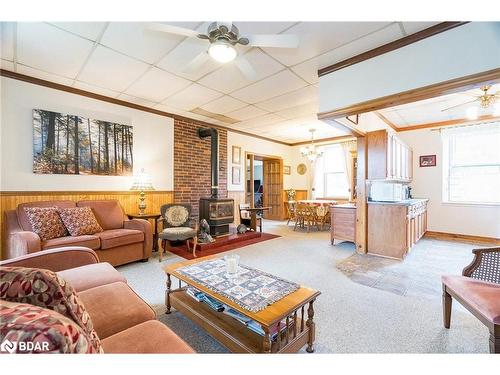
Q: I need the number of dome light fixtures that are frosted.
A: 1